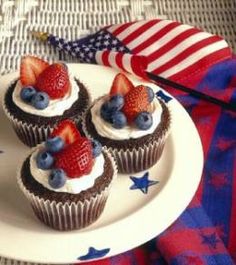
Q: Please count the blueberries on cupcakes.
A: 11